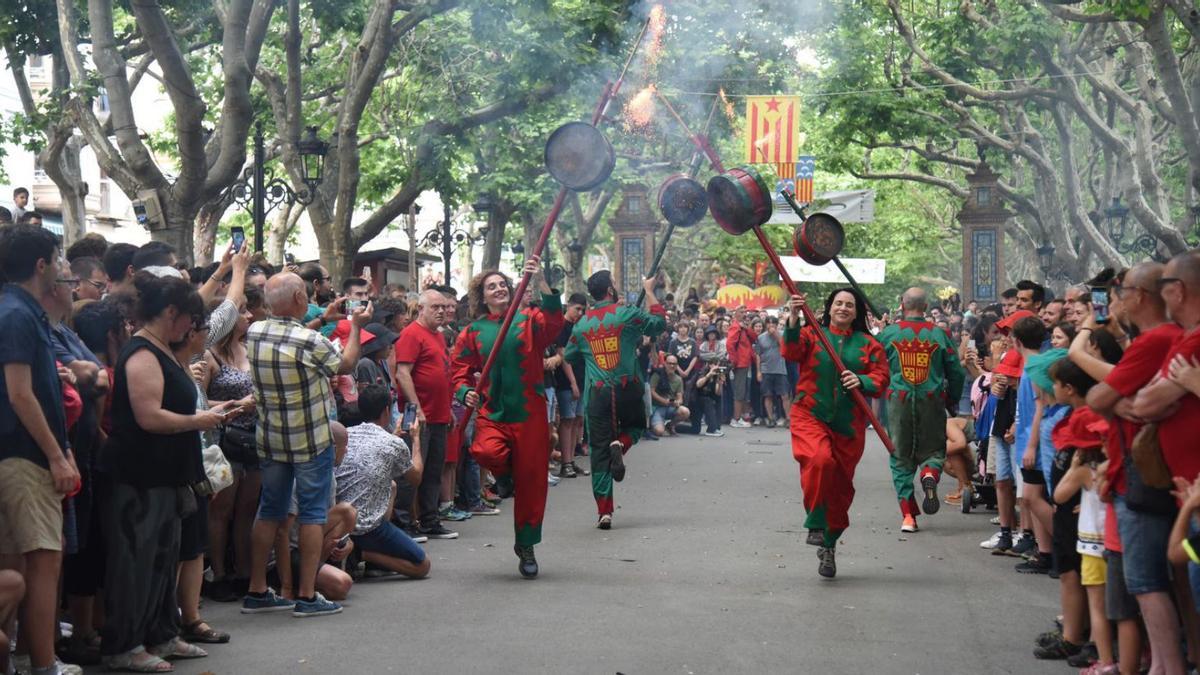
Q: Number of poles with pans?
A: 4